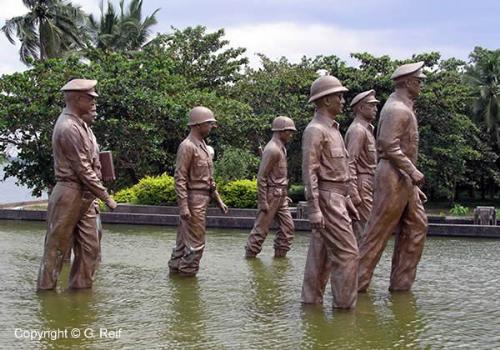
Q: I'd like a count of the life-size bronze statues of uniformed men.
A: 7